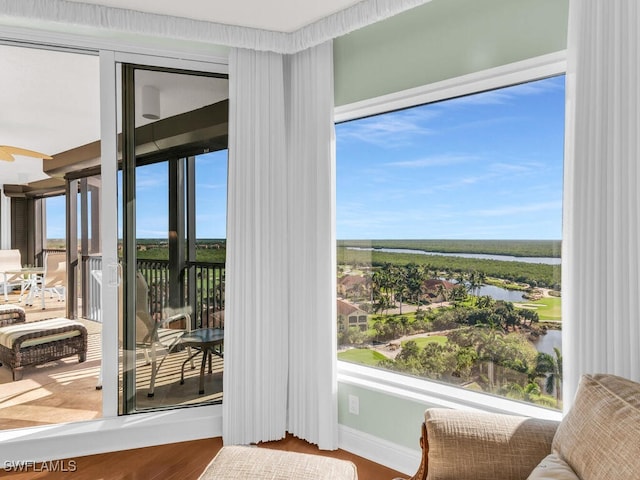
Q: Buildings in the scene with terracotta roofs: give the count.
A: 3